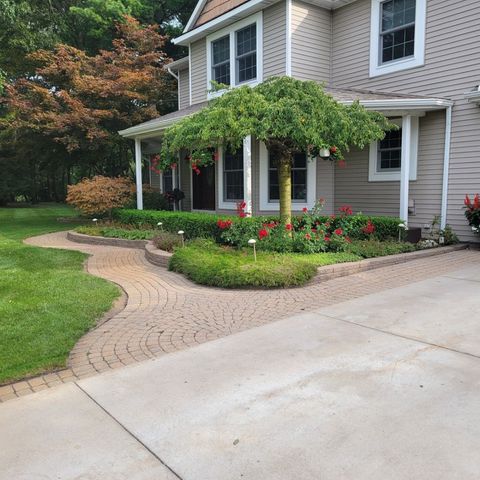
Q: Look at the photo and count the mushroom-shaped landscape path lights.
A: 5